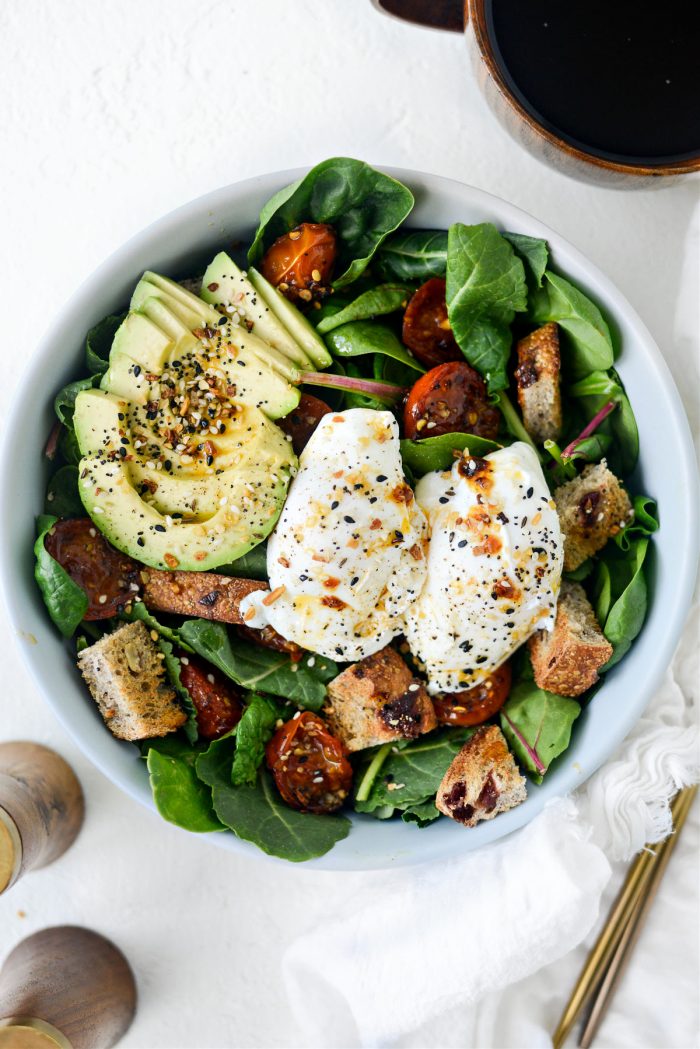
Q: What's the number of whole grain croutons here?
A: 7